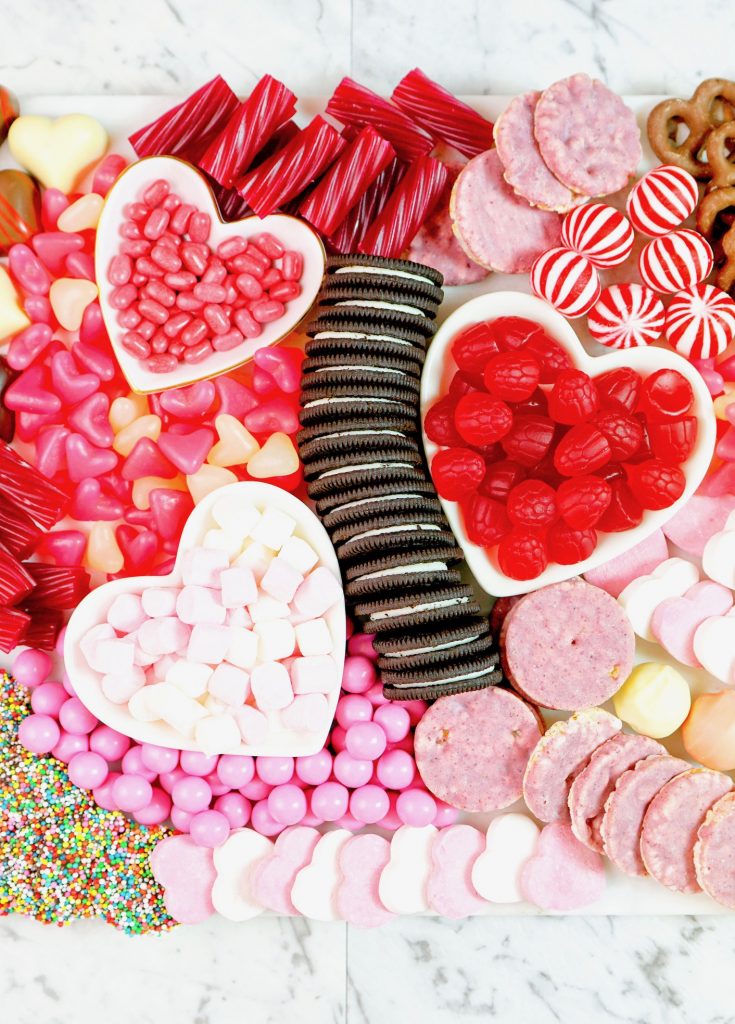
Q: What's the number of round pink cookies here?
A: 11